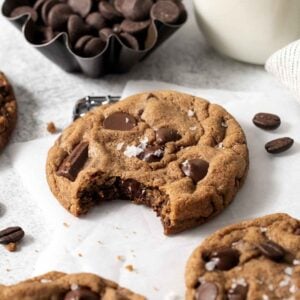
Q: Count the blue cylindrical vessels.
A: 0